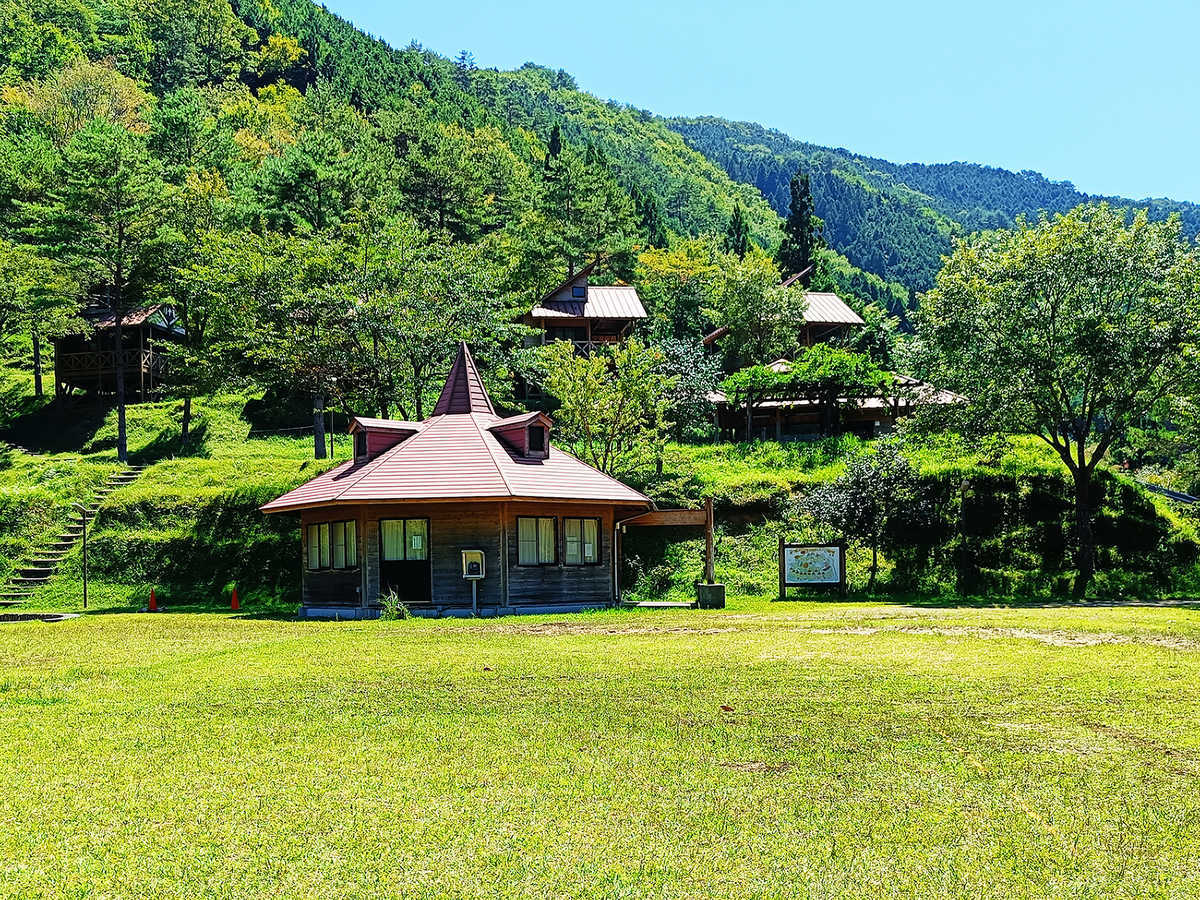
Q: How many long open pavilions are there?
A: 1